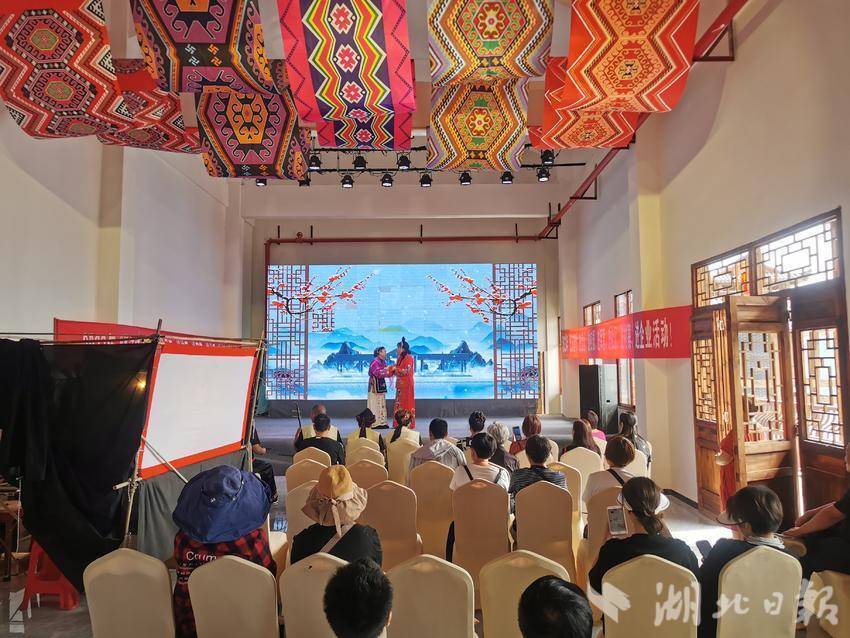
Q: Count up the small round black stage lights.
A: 12